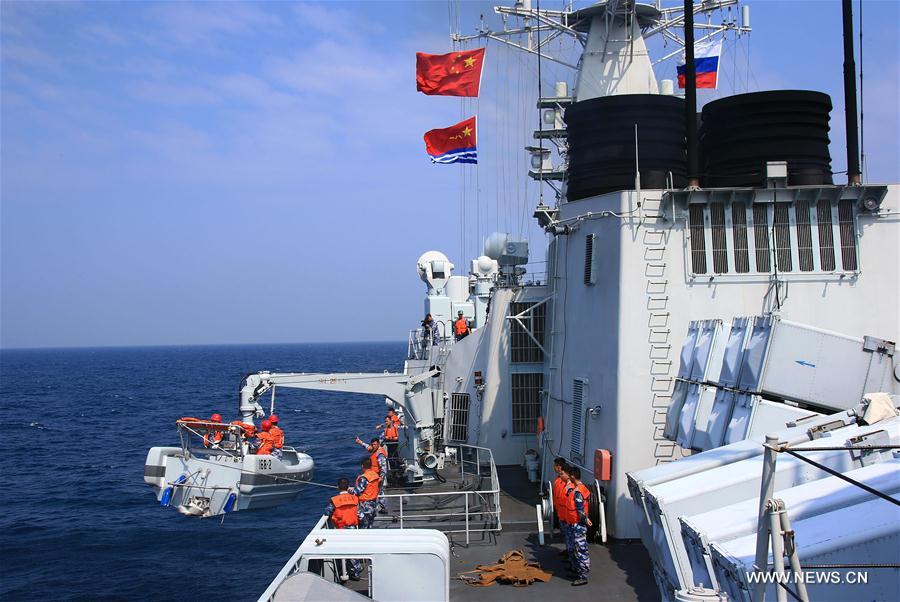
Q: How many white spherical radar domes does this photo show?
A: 2